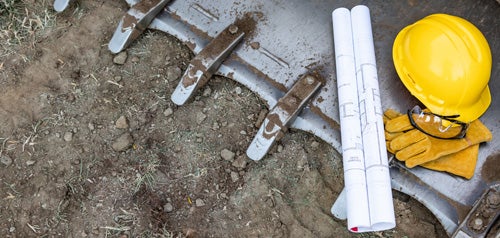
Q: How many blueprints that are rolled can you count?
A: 2